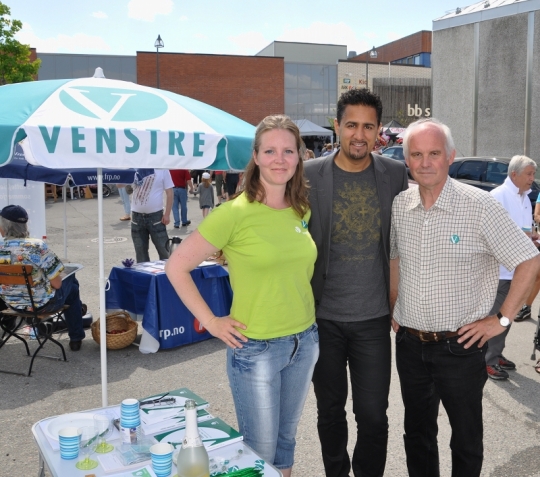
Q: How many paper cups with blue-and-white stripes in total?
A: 3